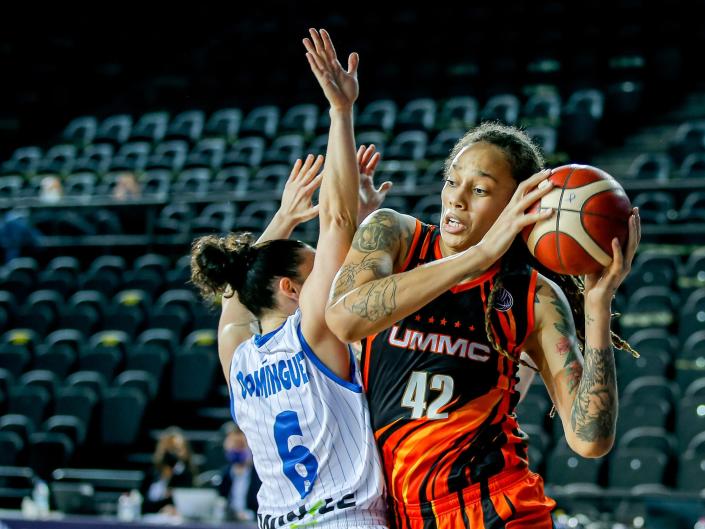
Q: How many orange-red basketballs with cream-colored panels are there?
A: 1